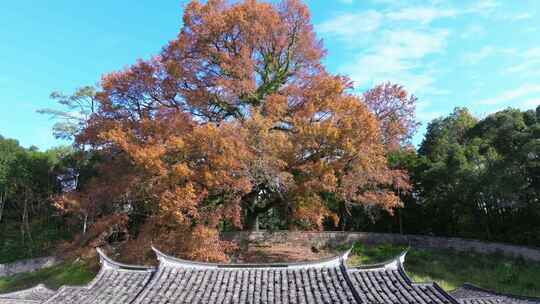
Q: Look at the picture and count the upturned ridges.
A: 4